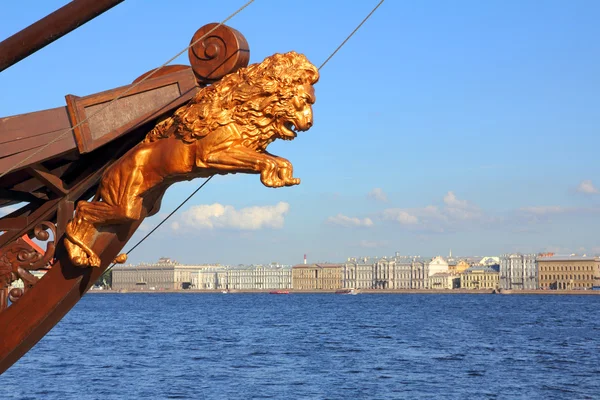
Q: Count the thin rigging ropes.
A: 2